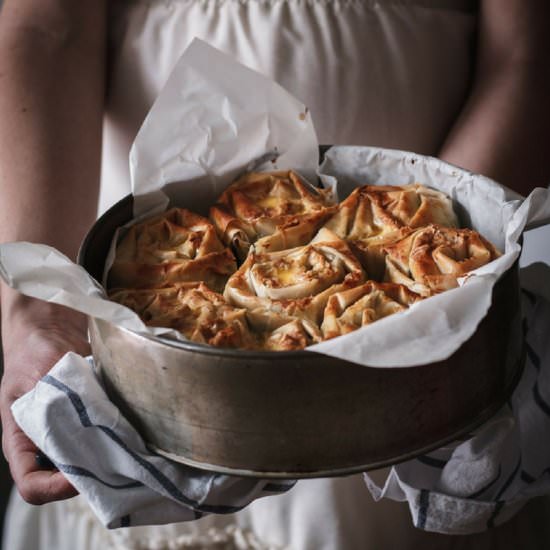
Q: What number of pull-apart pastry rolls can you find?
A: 8